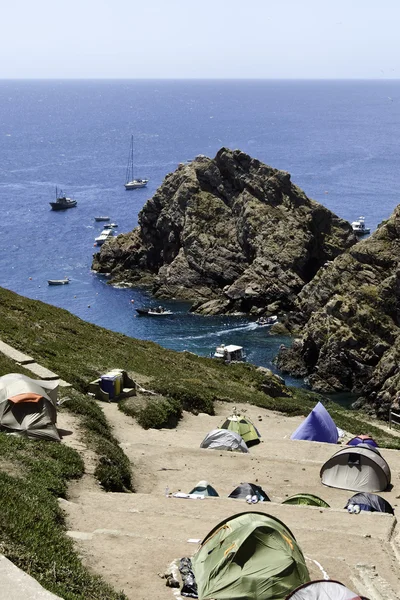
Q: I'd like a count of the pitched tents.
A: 12